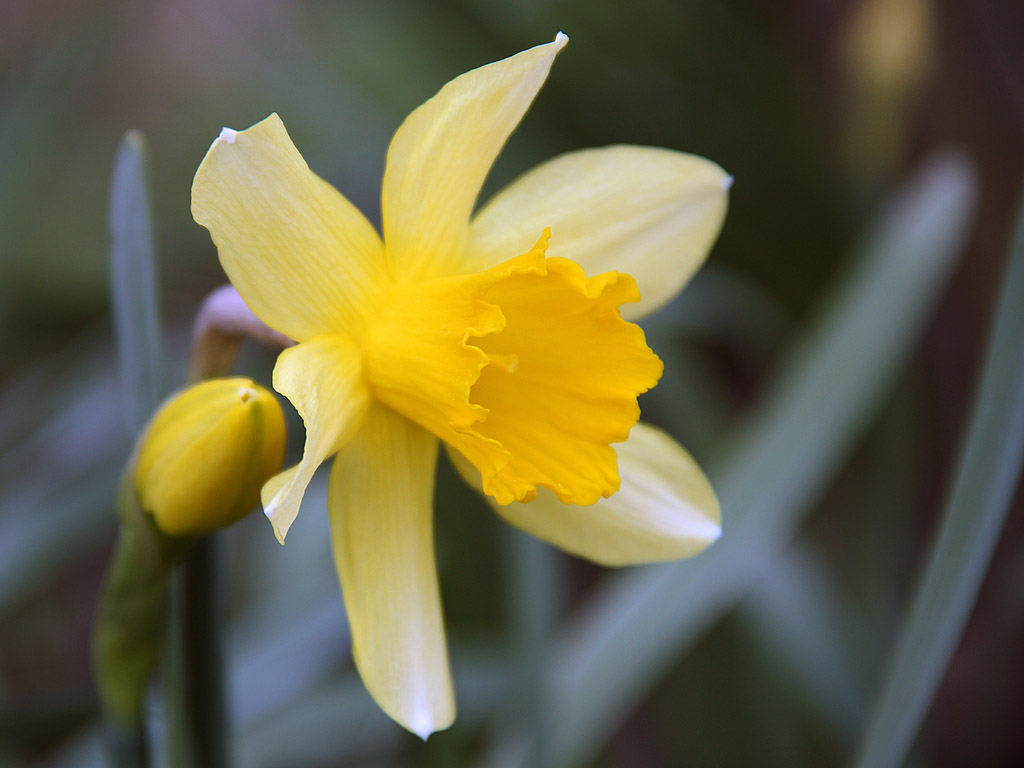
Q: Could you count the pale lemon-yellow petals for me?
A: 6